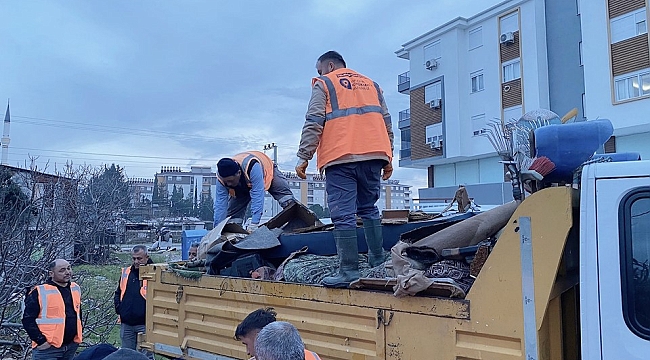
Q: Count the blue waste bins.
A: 1